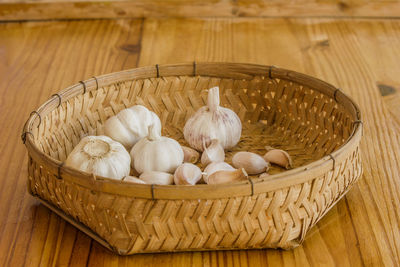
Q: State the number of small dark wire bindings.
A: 14